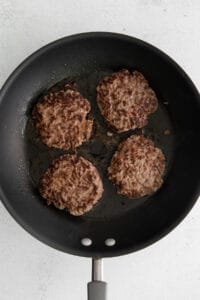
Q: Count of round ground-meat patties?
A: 4